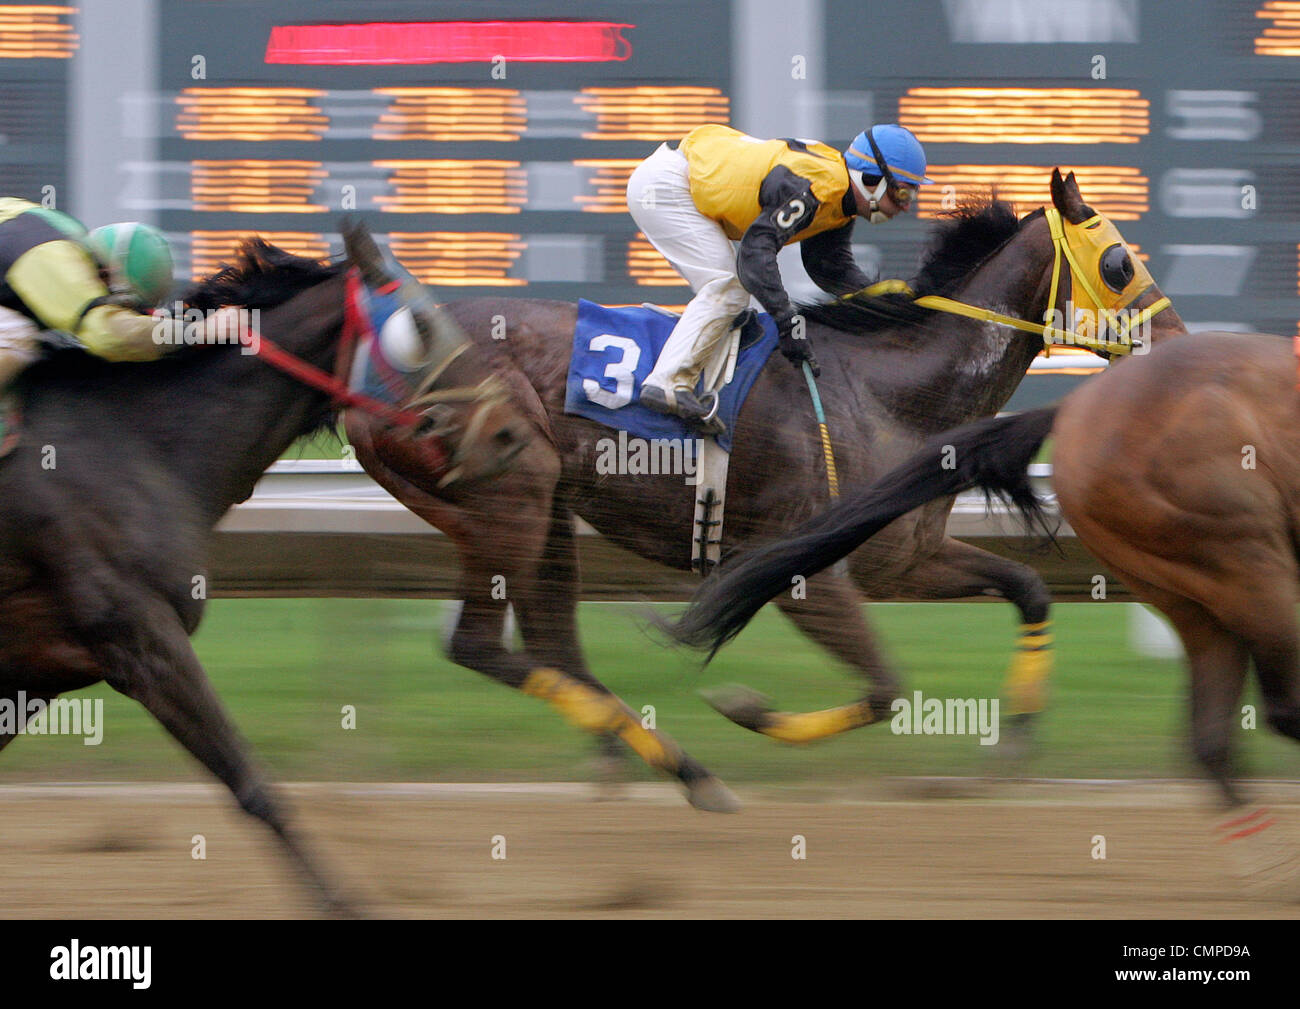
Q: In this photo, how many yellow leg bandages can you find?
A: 4